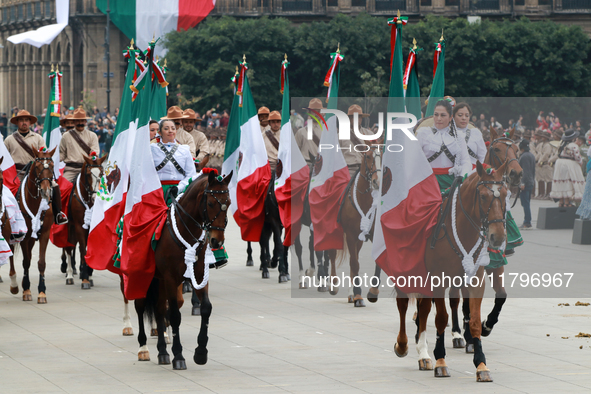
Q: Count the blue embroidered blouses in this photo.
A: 0